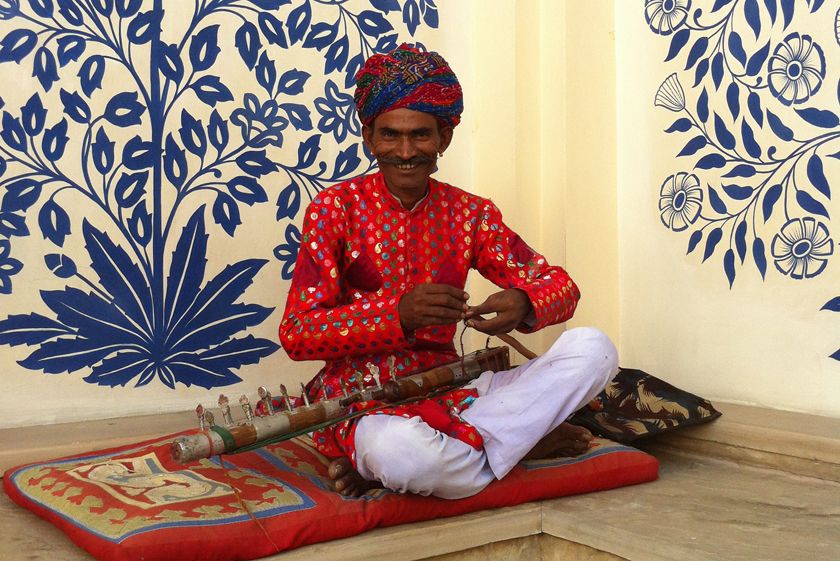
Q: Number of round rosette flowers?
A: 4